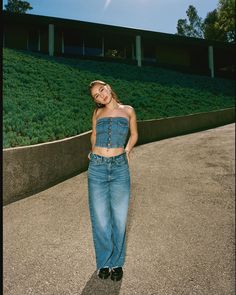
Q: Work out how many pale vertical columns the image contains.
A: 3